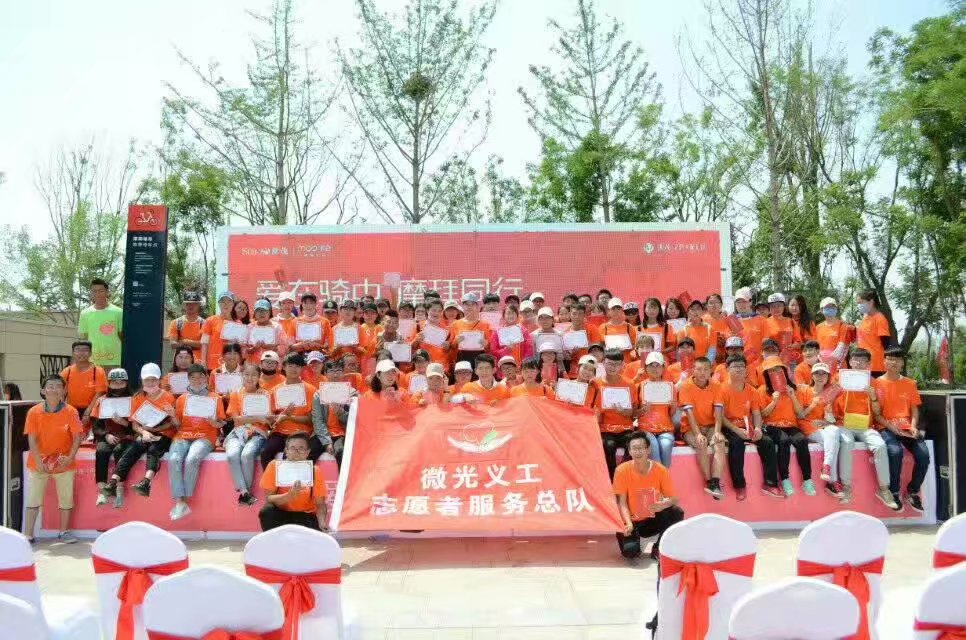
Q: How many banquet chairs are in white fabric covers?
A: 10